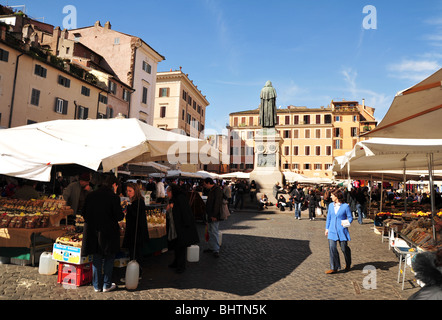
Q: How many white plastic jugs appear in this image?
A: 3